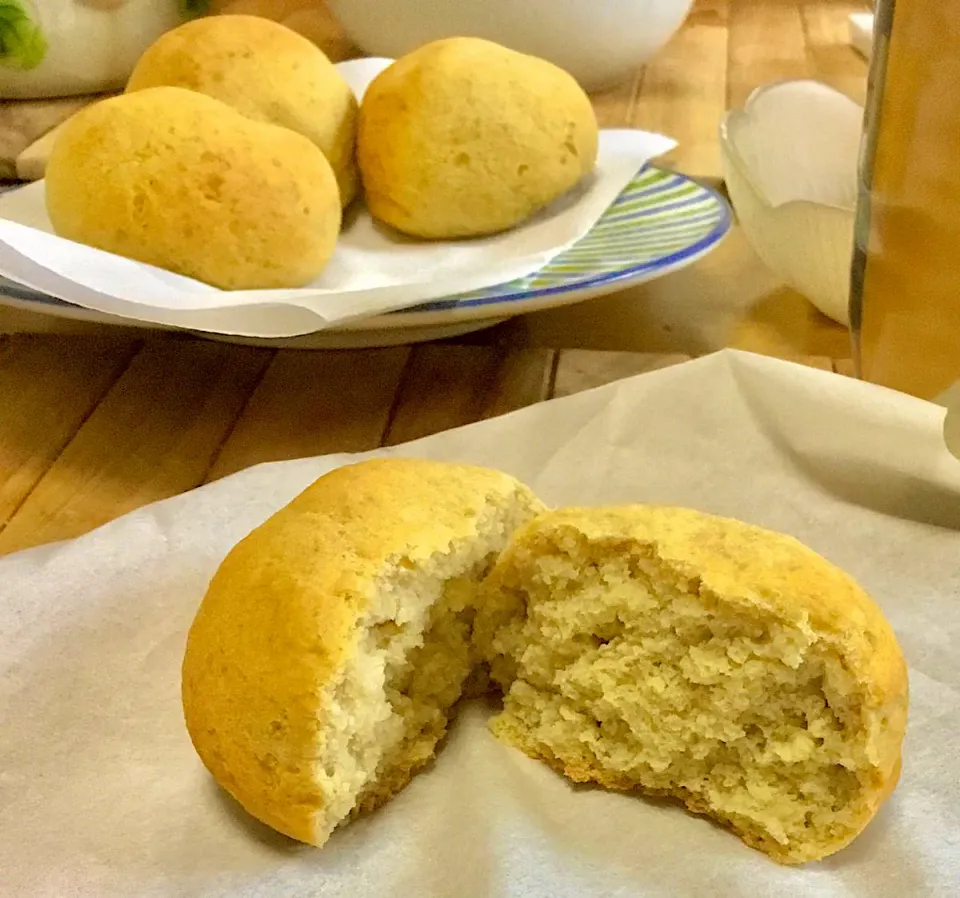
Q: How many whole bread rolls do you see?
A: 3